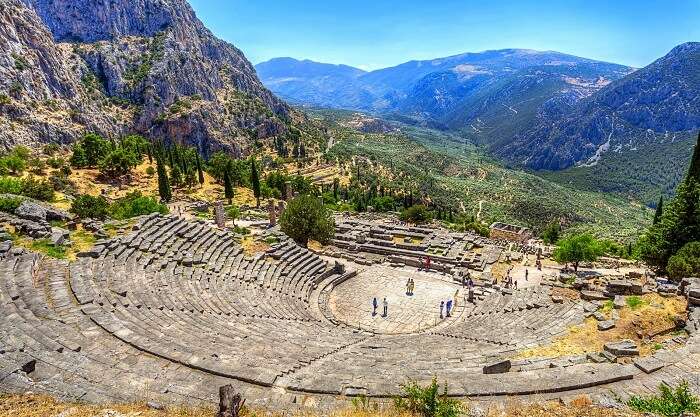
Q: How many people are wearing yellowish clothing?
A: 2